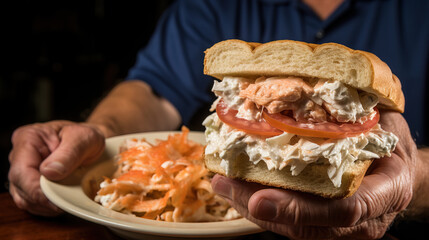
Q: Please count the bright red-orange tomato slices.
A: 2